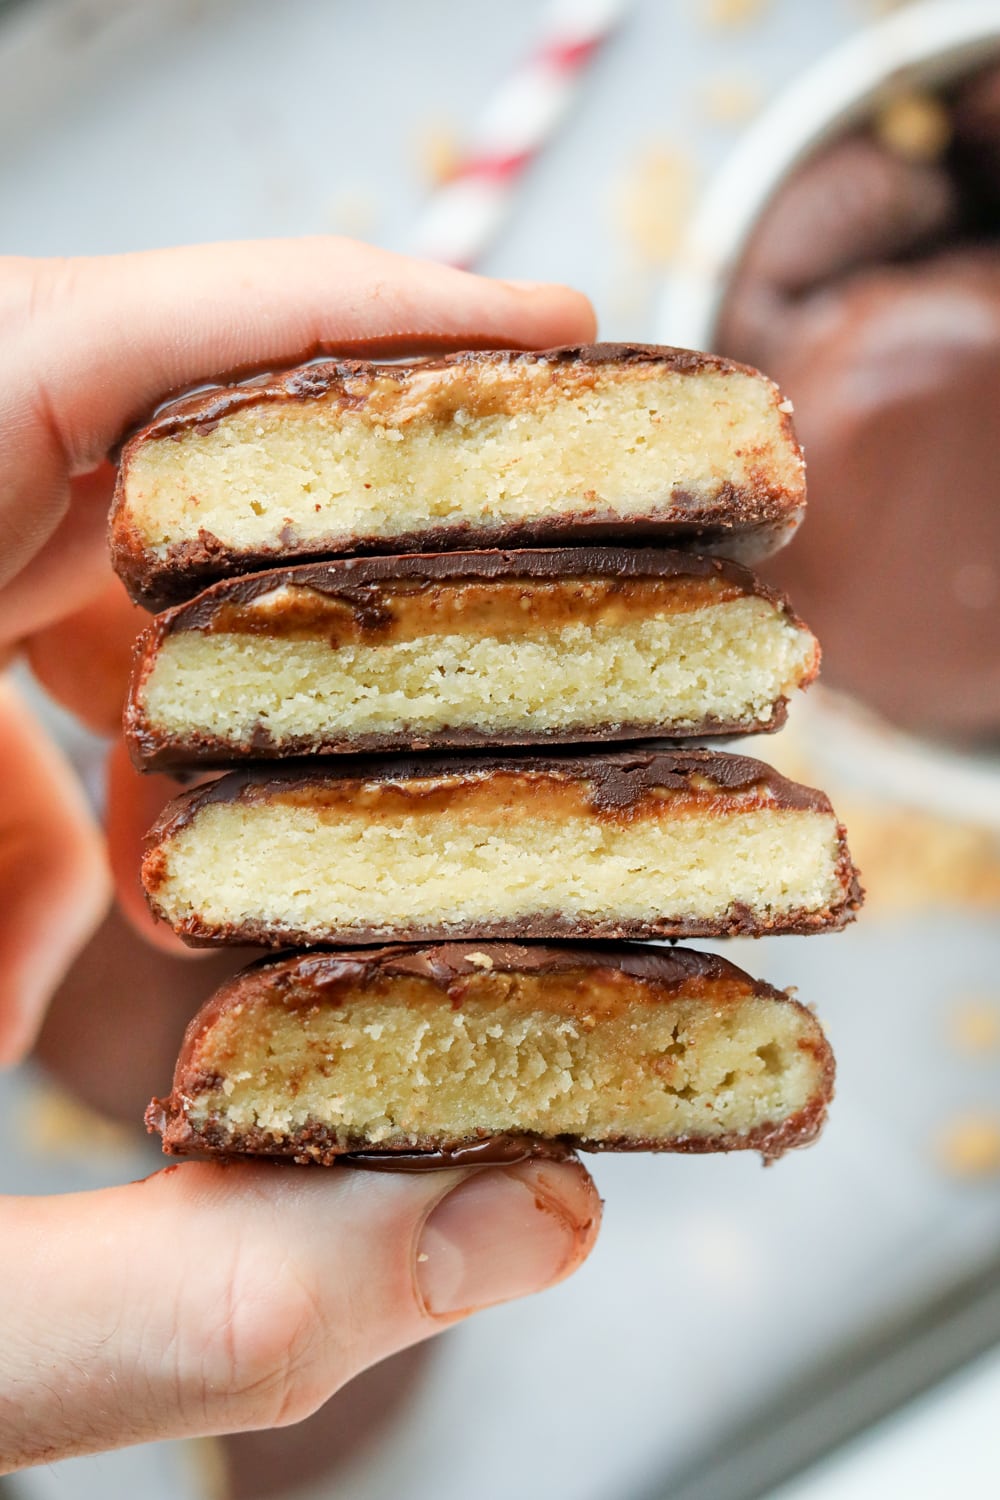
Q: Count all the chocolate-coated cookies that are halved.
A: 4